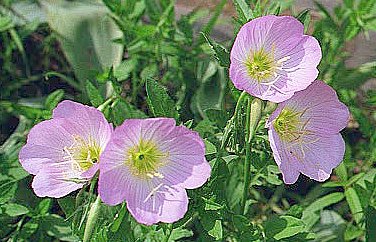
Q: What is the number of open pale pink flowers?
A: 4